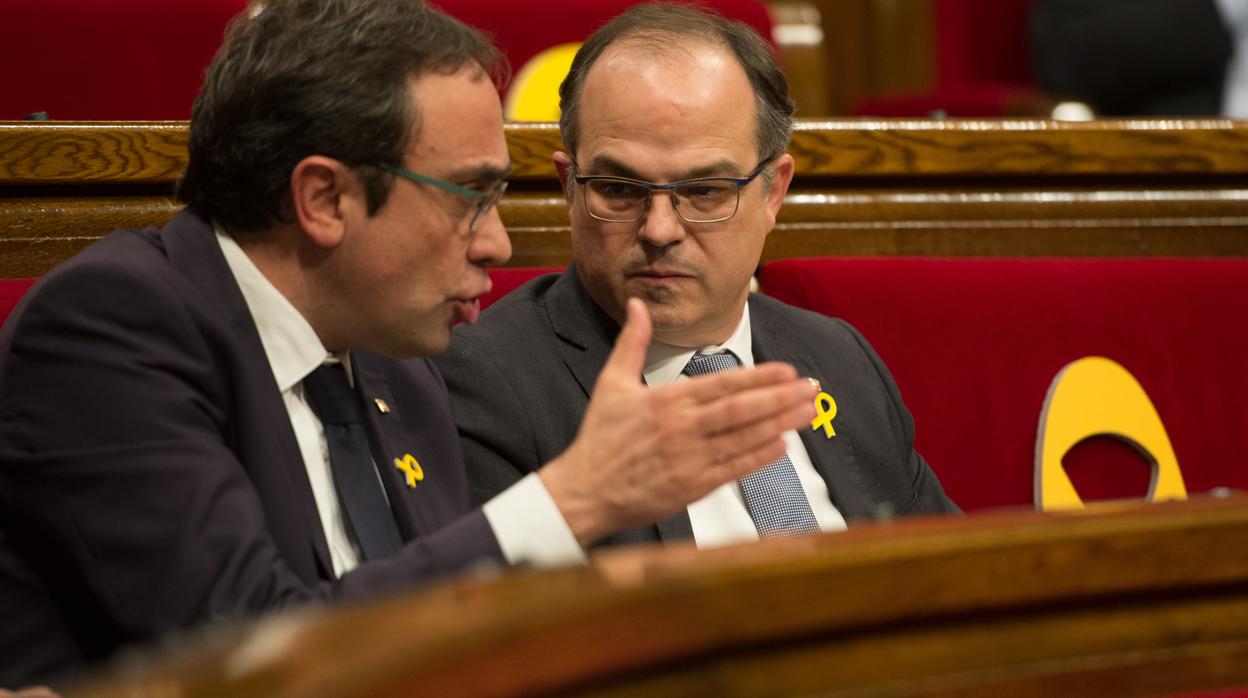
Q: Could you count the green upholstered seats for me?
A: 0